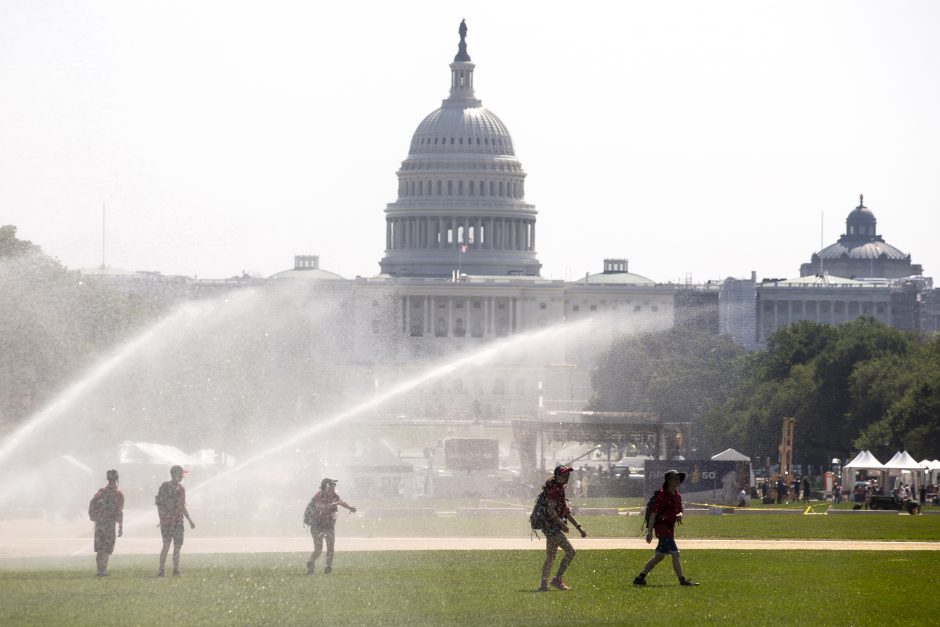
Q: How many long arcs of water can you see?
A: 2